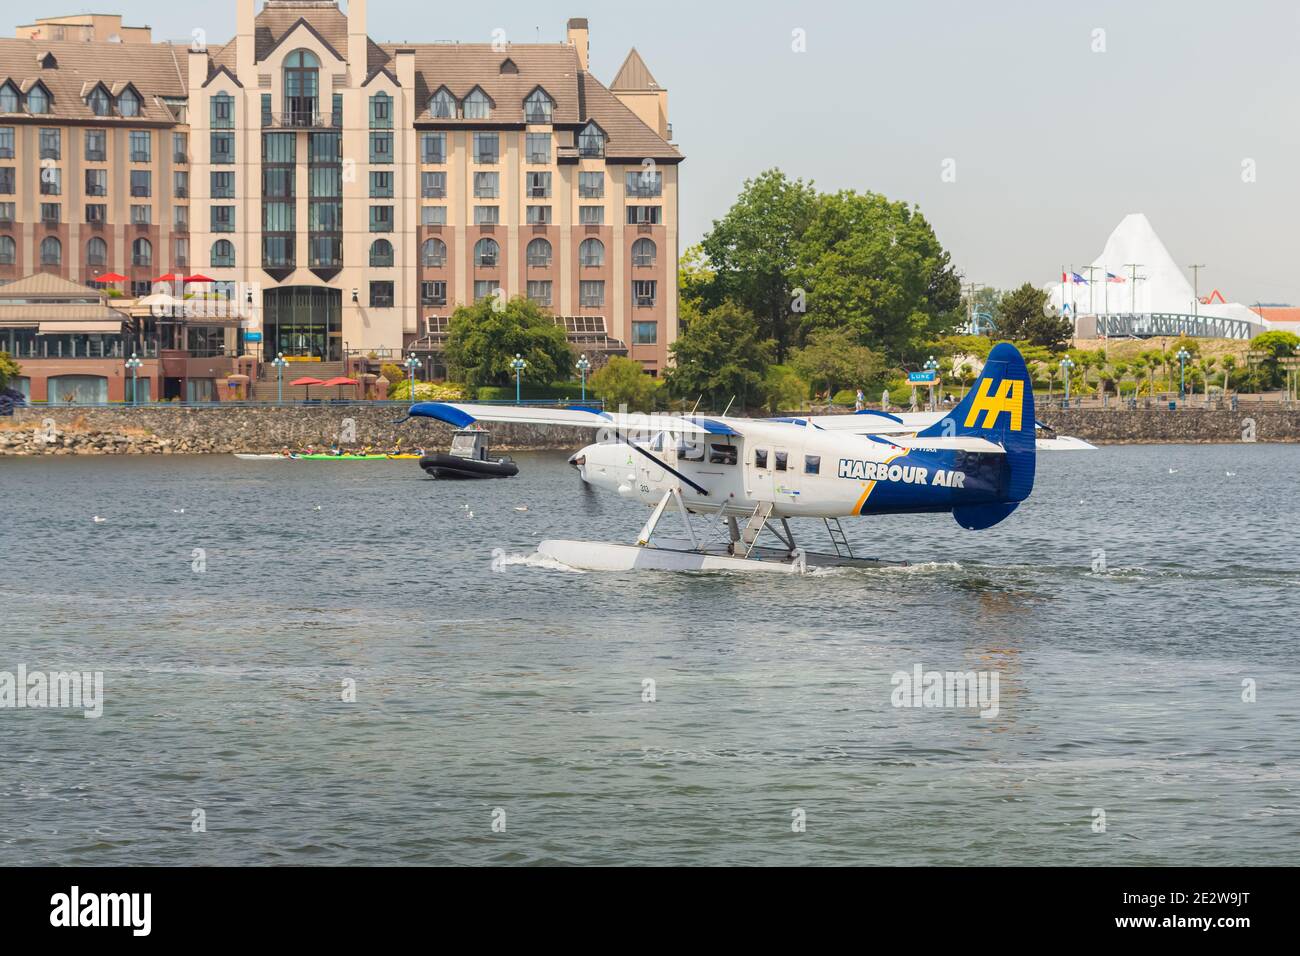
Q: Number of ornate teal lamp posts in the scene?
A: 8